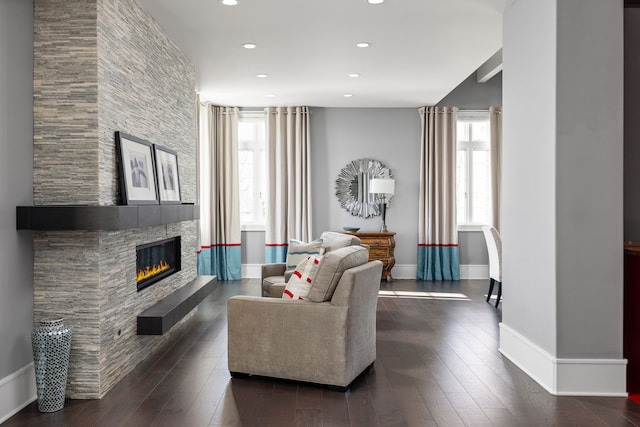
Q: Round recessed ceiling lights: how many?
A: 8